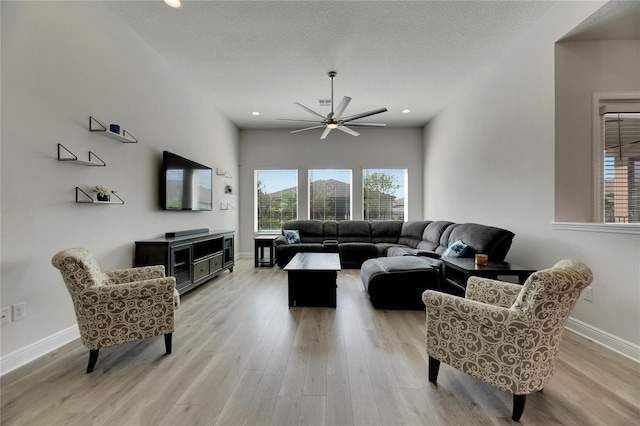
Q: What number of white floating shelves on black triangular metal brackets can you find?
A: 6